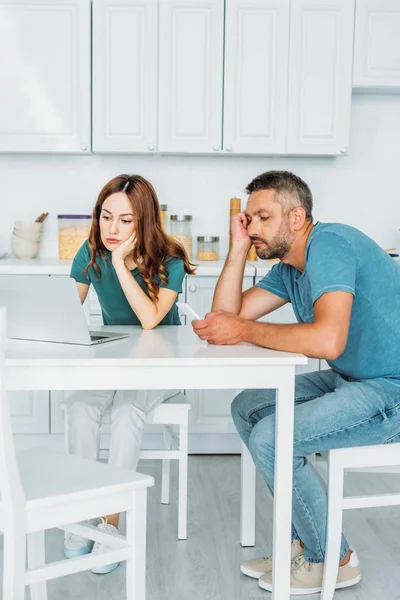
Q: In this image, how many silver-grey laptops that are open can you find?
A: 1